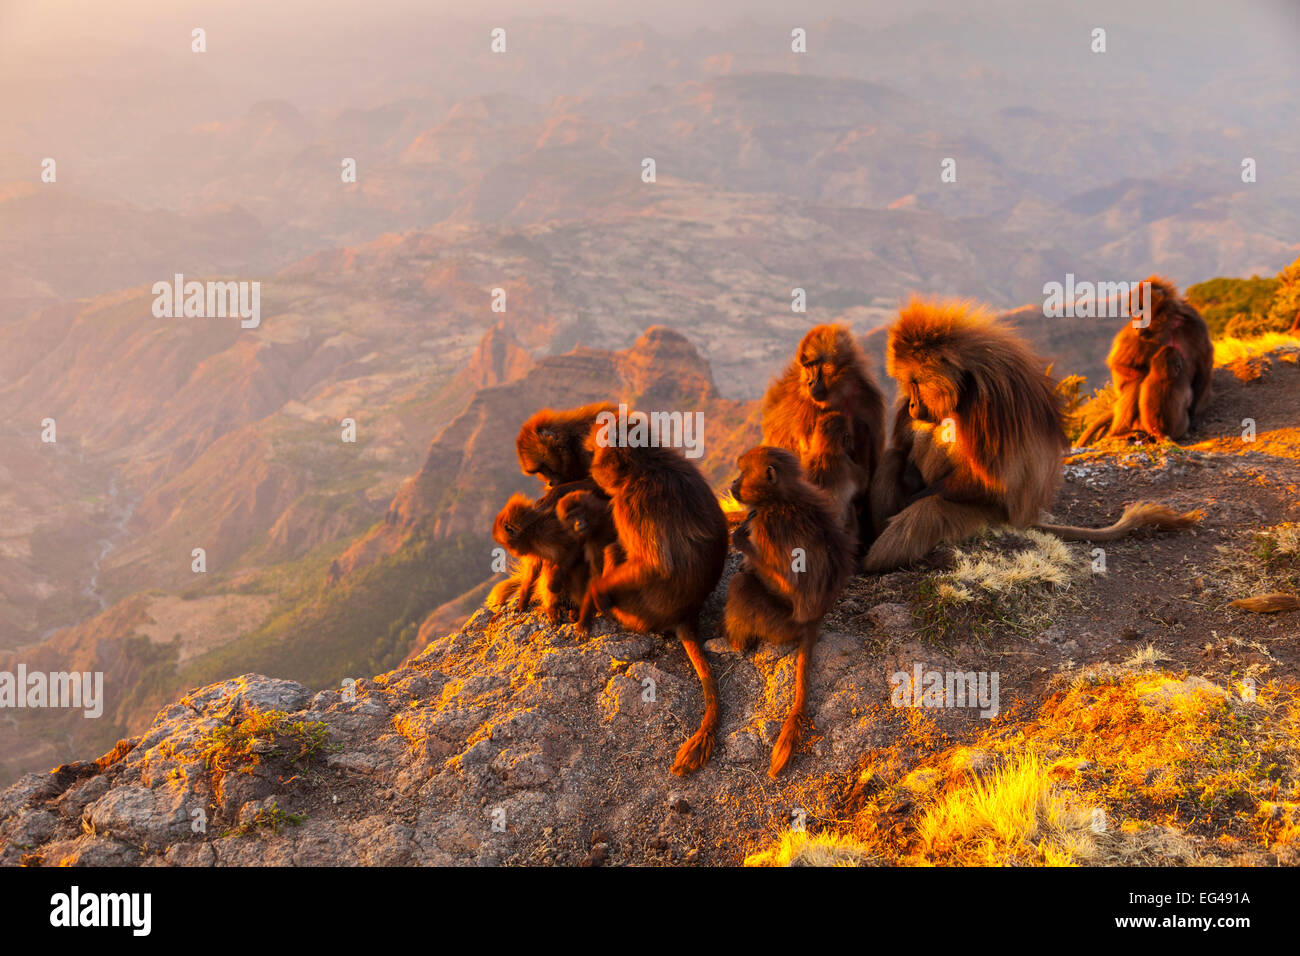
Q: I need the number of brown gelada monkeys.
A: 10